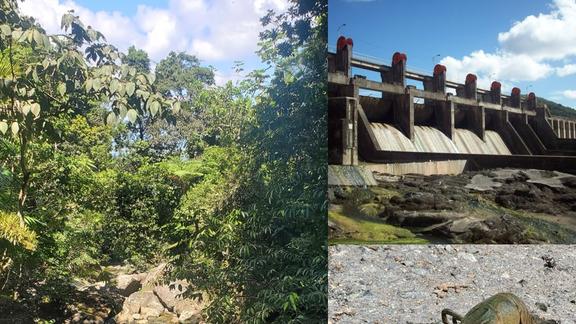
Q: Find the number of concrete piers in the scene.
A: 7